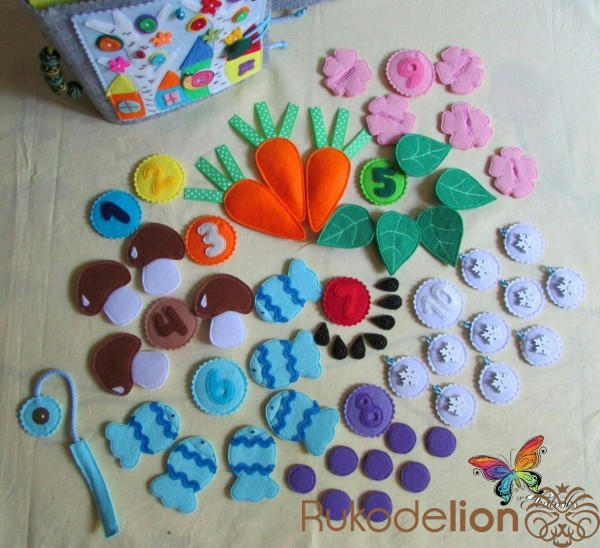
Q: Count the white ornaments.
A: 10